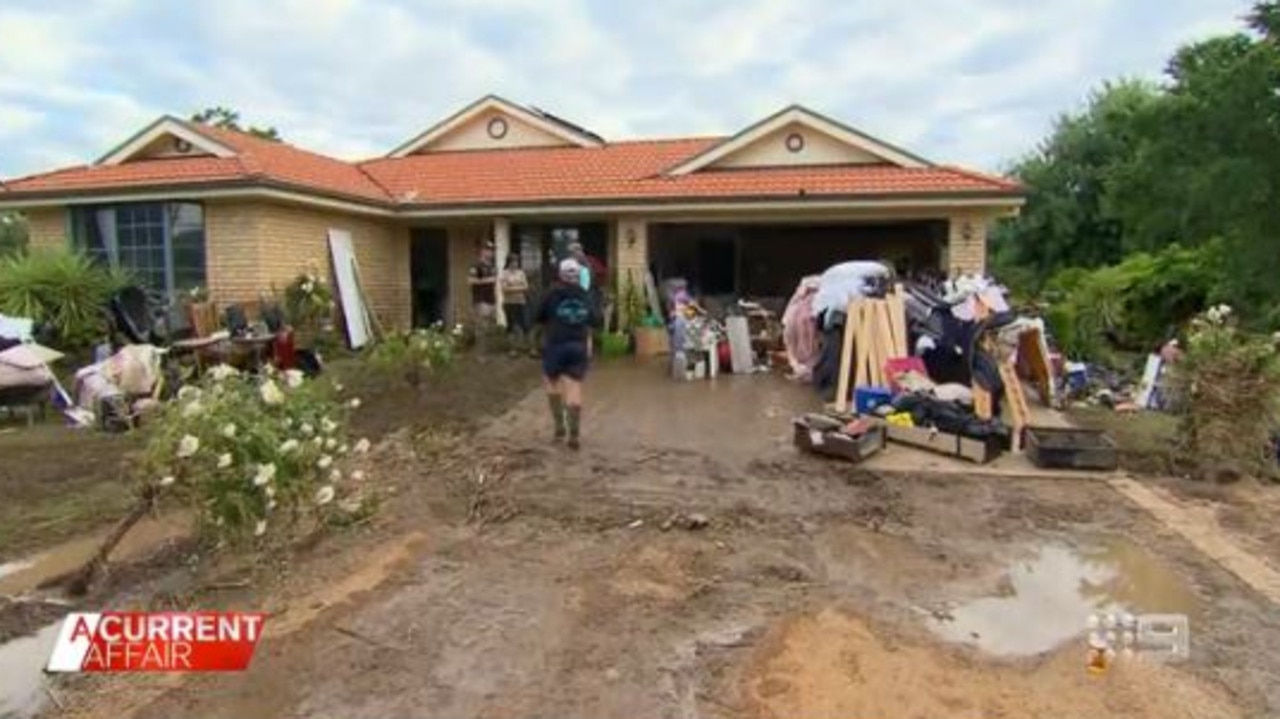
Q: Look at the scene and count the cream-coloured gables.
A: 3